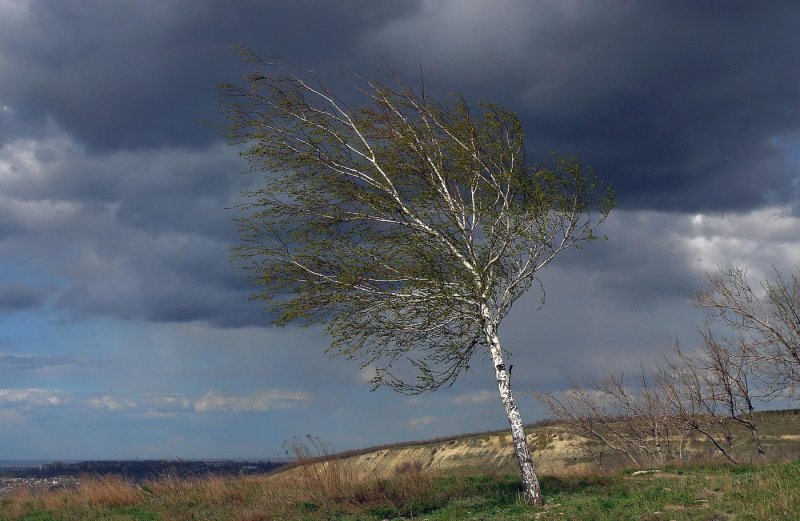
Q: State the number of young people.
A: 0